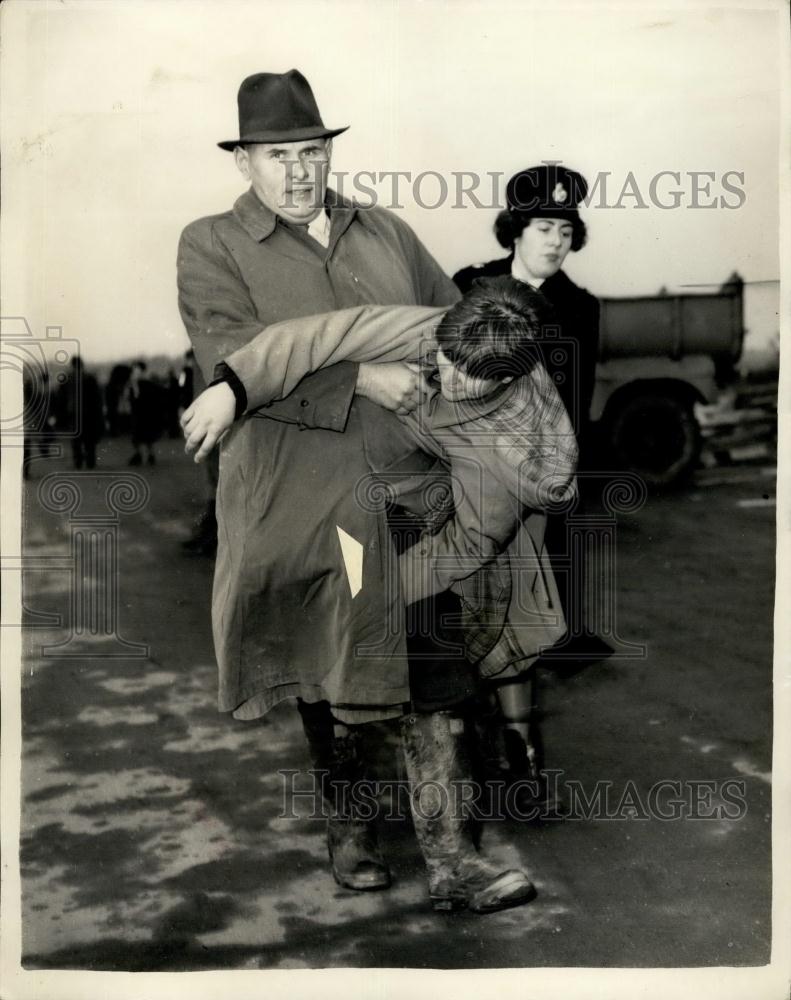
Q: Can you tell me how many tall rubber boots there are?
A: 2